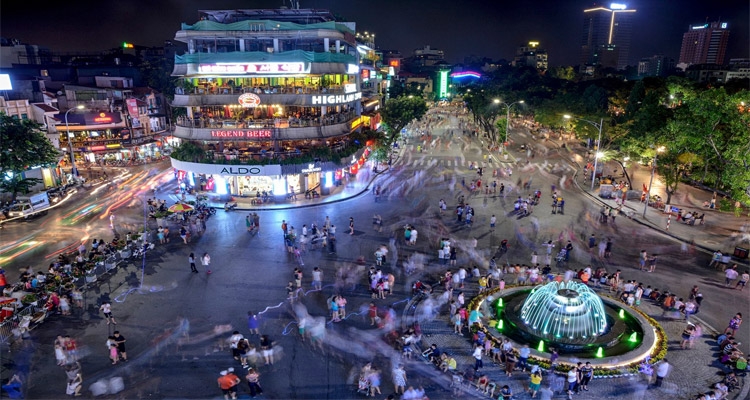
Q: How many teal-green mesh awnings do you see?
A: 2